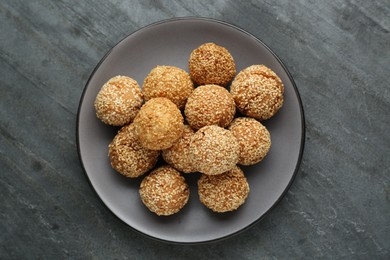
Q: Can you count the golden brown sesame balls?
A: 12